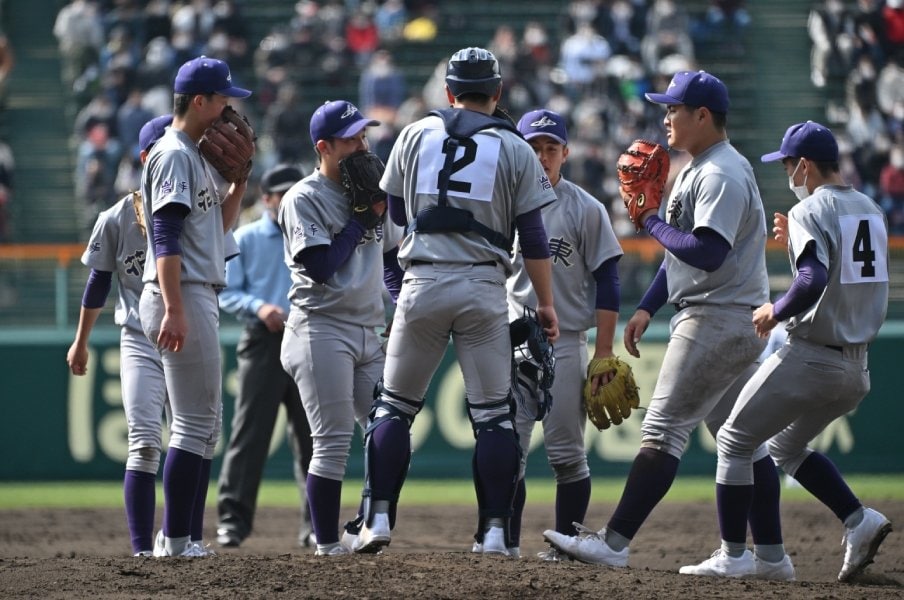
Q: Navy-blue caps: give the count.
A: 6